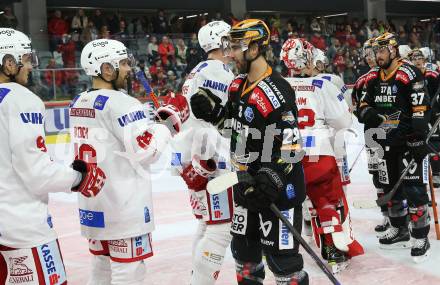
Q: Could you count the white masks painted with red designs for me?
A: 1